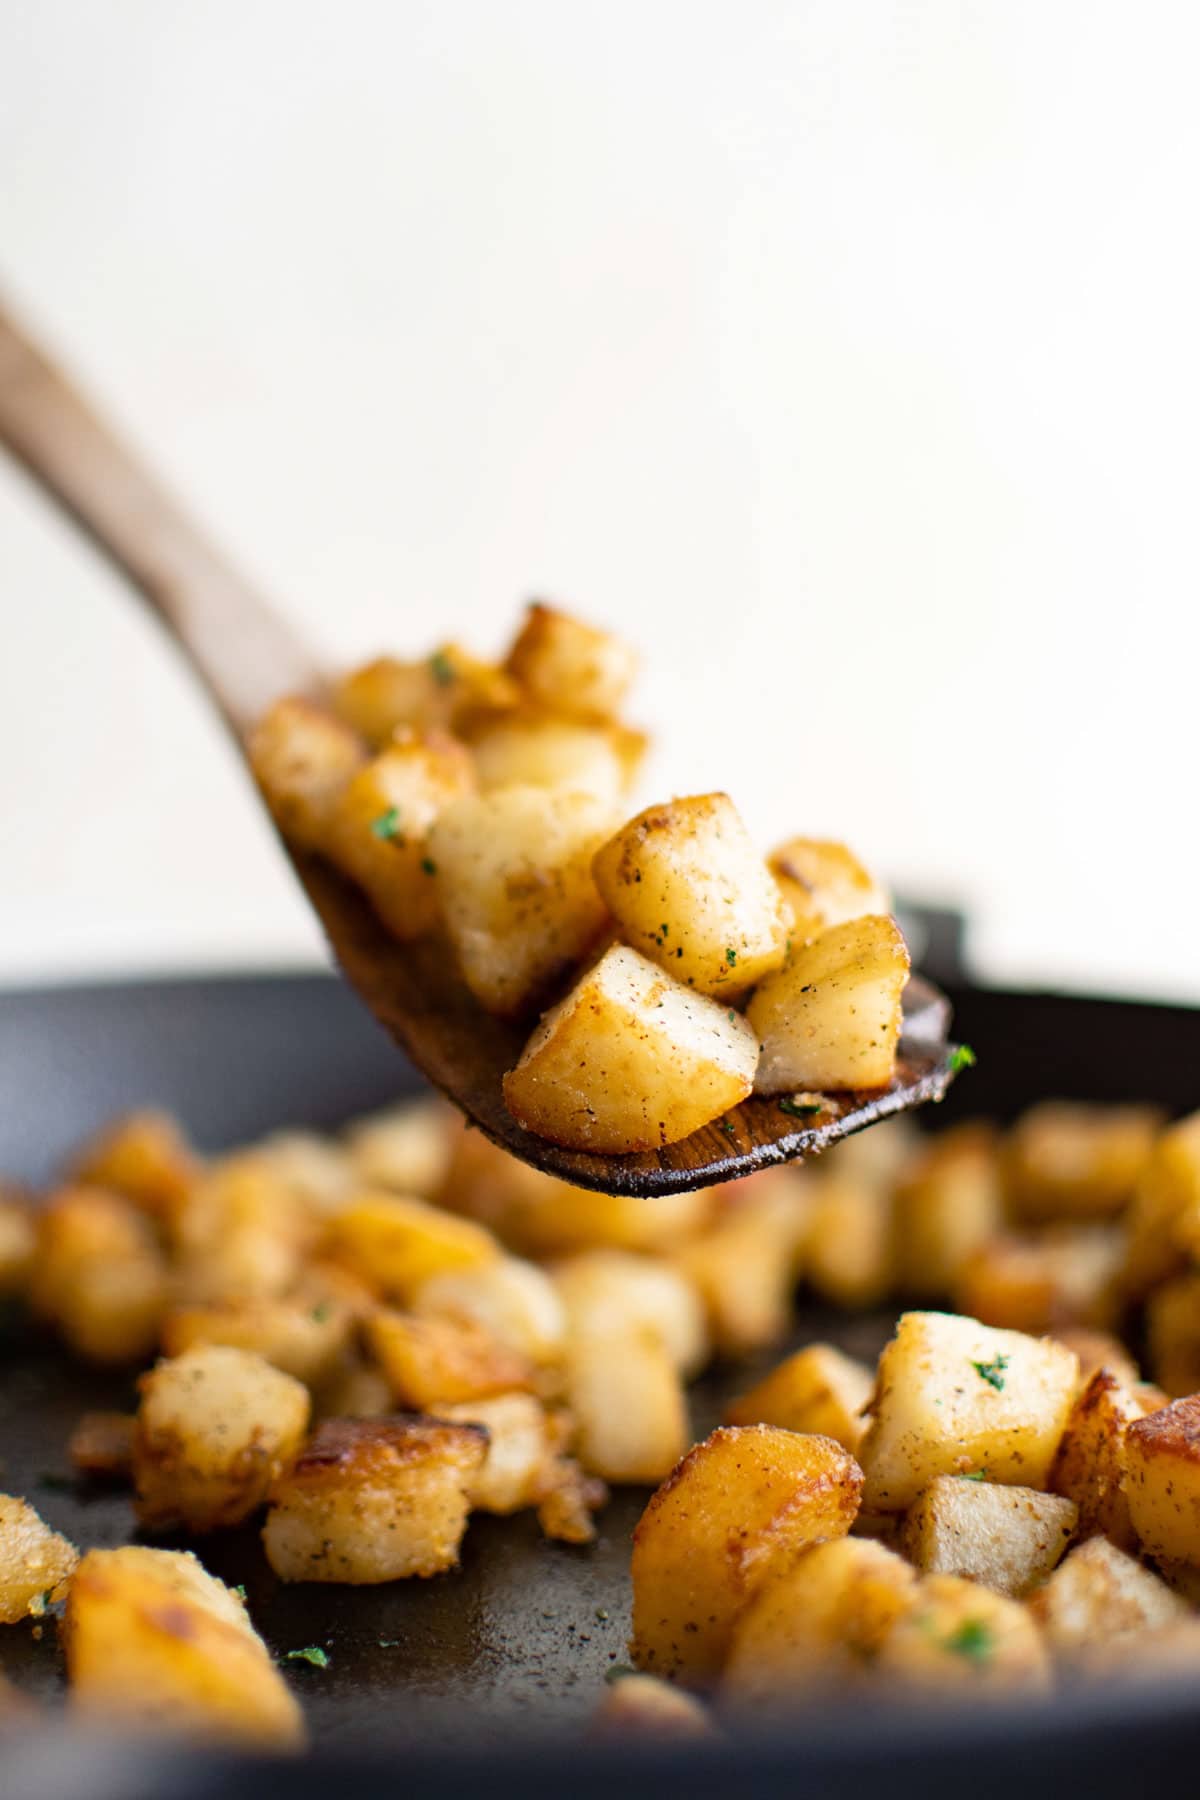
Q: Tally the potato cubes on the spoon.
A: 11